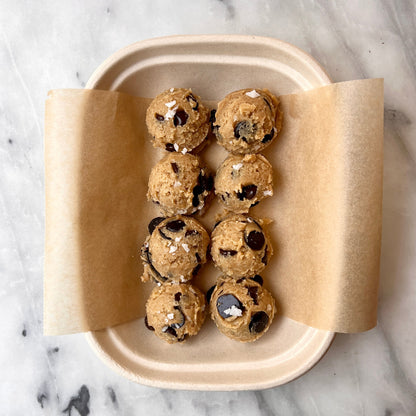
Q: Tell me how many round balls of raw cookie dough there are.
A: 8